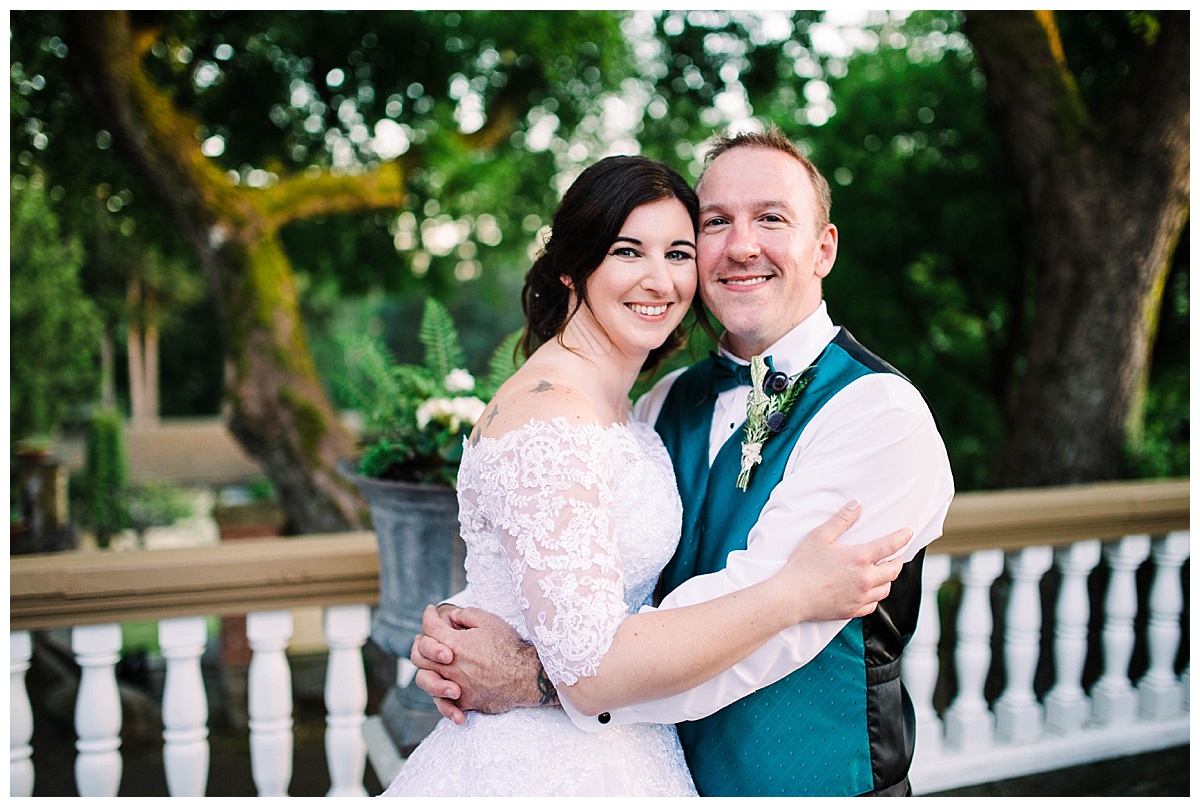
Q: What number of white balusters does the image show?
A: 11